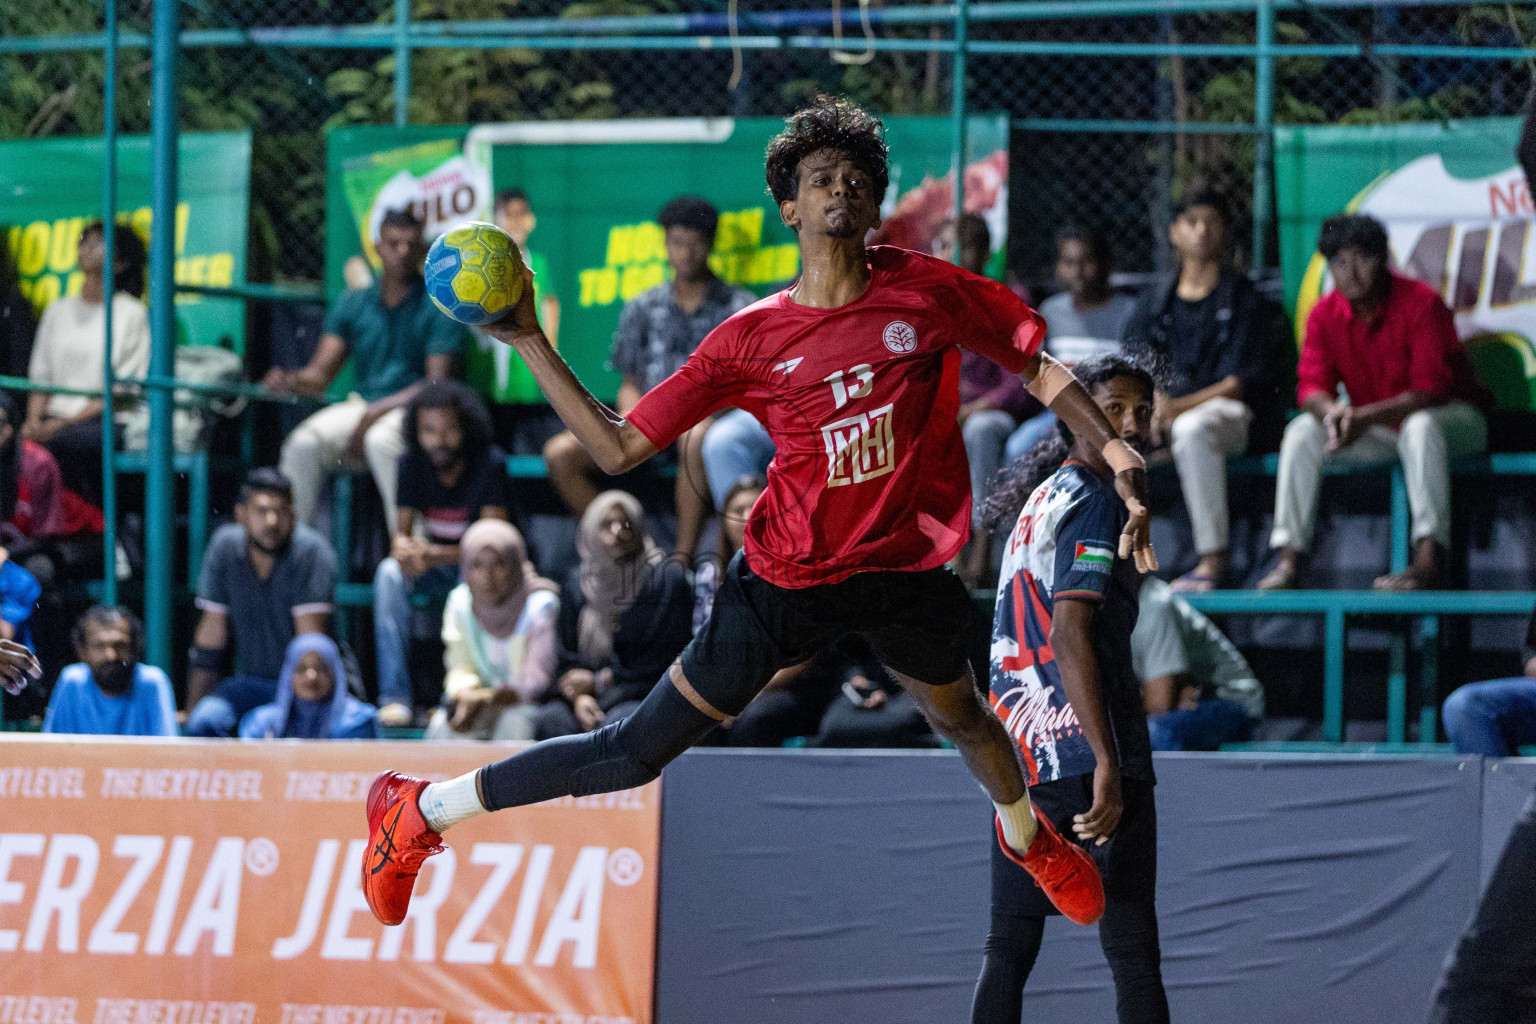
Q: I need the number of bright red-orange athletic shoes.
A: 2